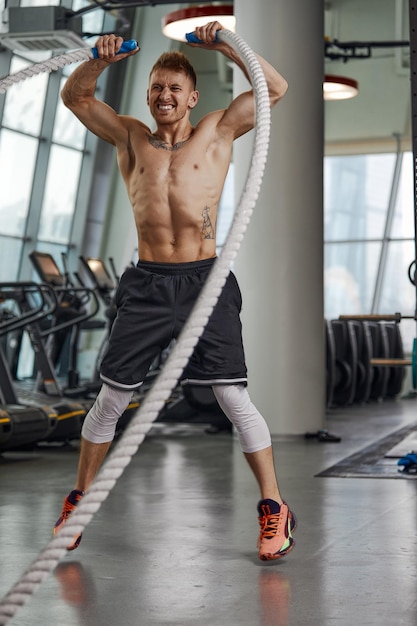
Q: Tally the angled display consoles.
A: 2